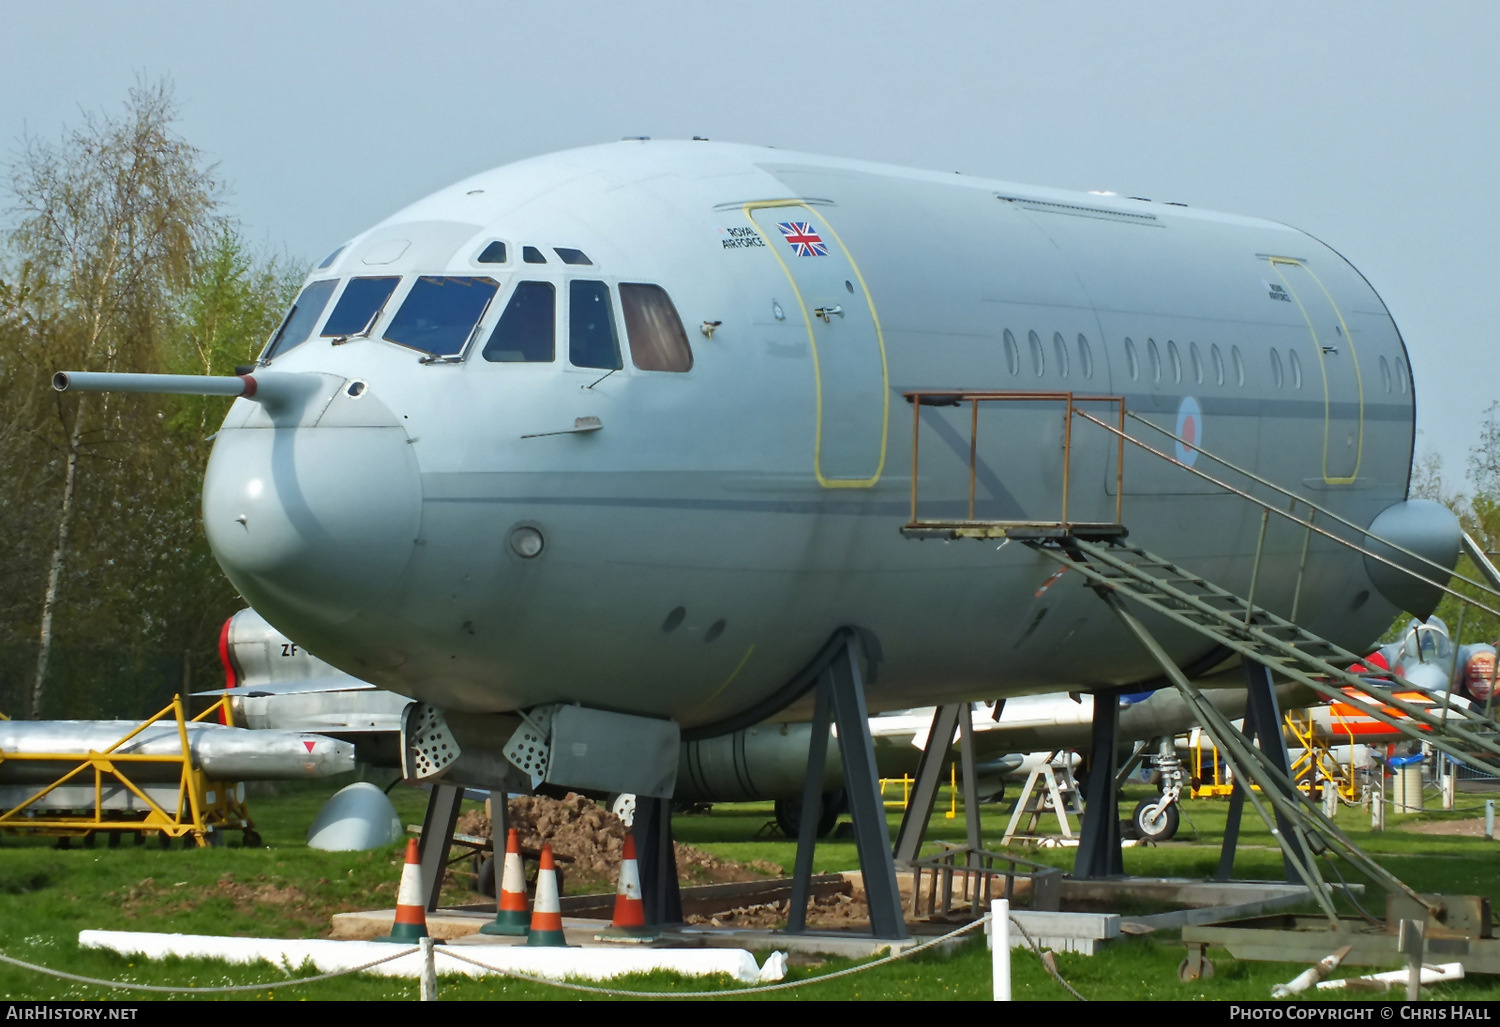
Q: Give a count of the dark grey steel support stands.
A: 6